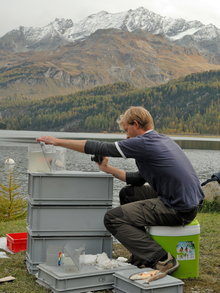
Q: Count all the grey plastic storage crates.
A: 5